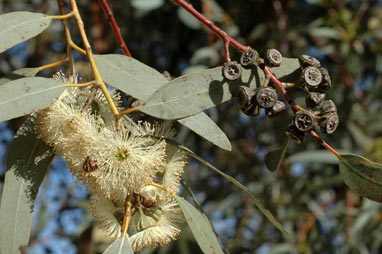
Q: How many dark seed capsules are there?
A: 15